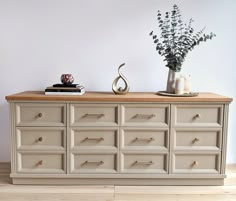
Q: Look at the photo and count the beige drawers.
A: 12